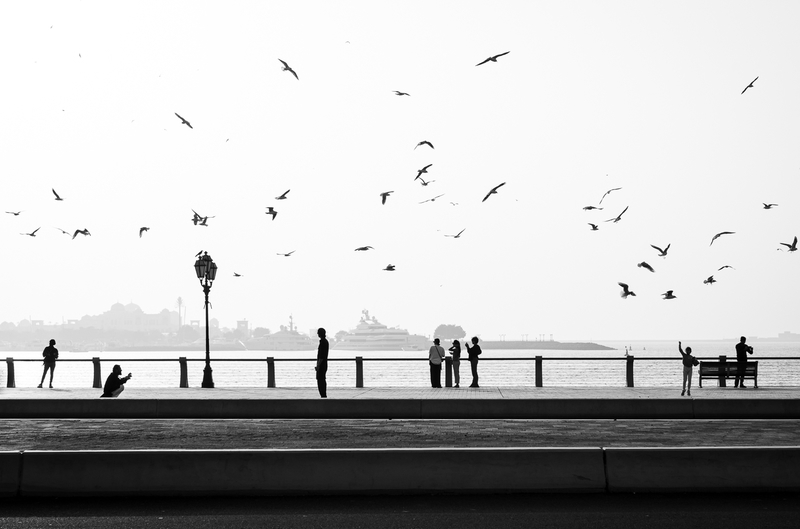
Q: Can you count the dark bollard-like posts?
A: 9